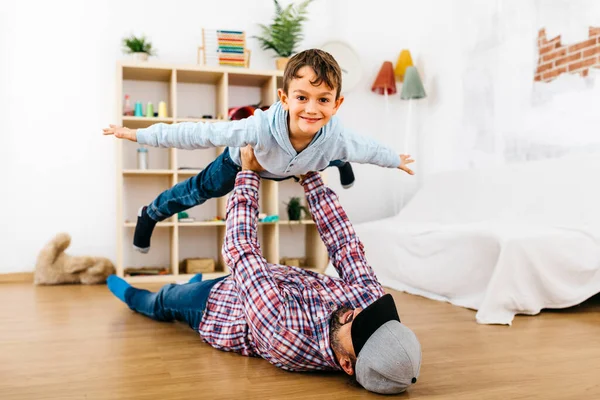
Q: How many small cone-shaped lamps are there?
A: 3